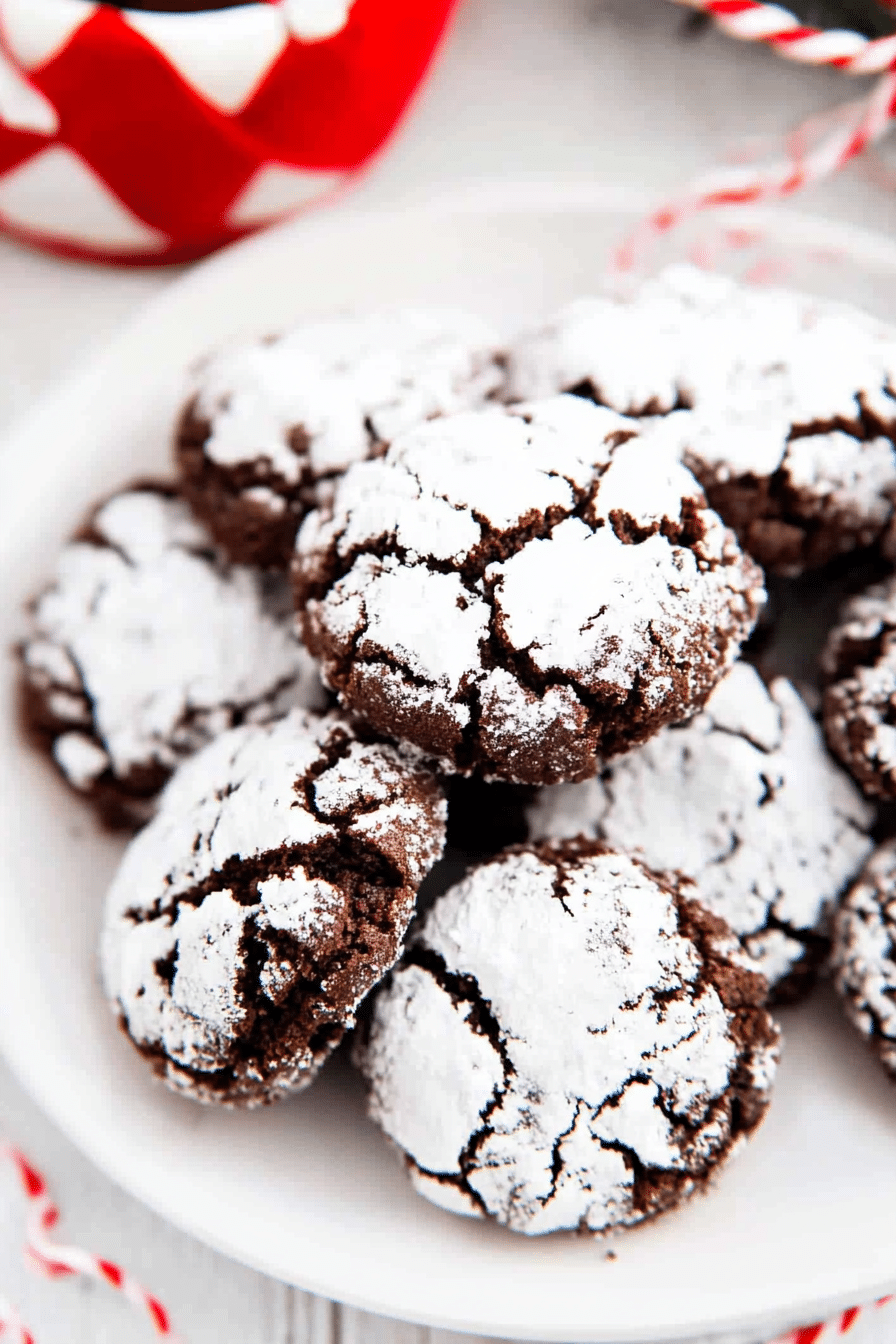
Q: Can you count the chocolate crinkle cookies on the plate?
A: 9